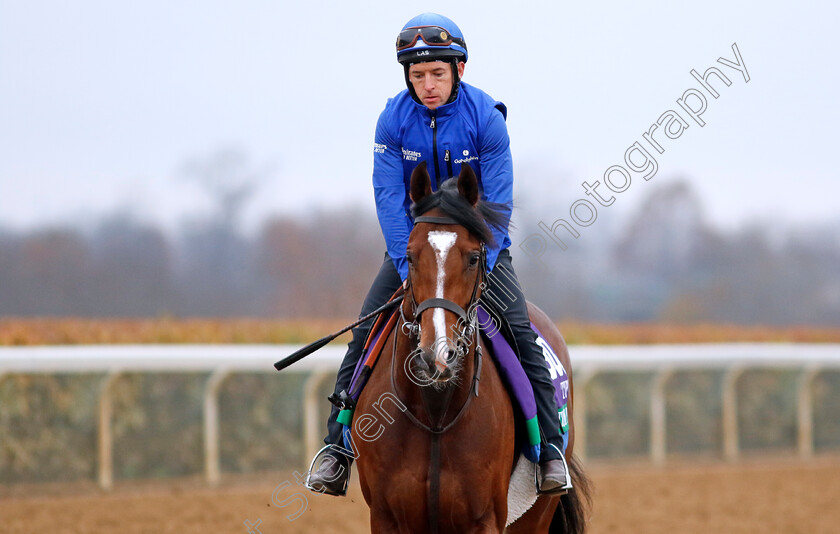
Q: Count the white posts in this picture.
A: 7